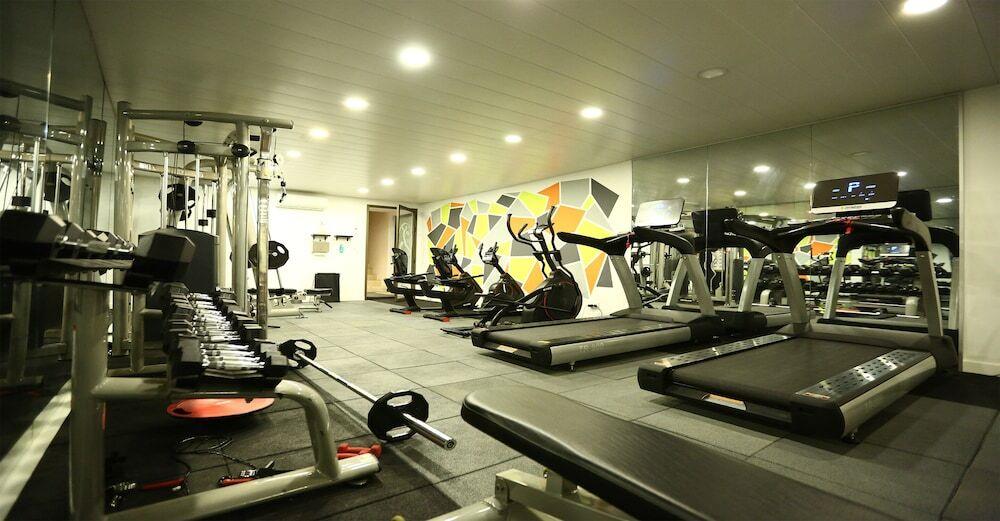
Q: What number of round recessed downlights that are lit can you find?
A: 11